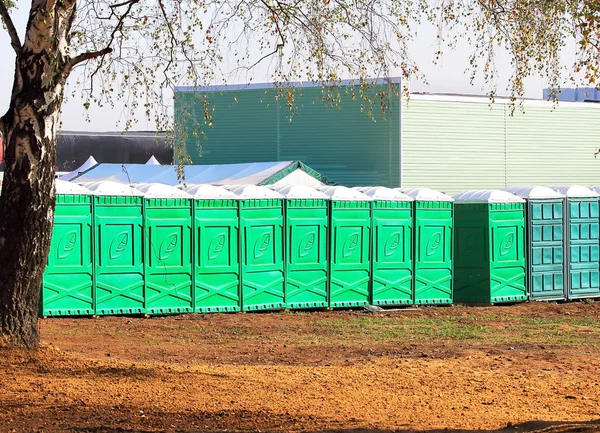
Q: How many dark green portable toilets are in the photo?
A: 2